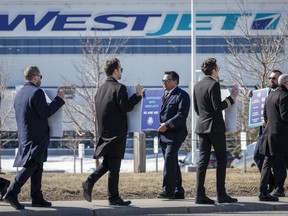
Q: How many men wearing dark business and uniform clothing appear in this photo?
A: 6